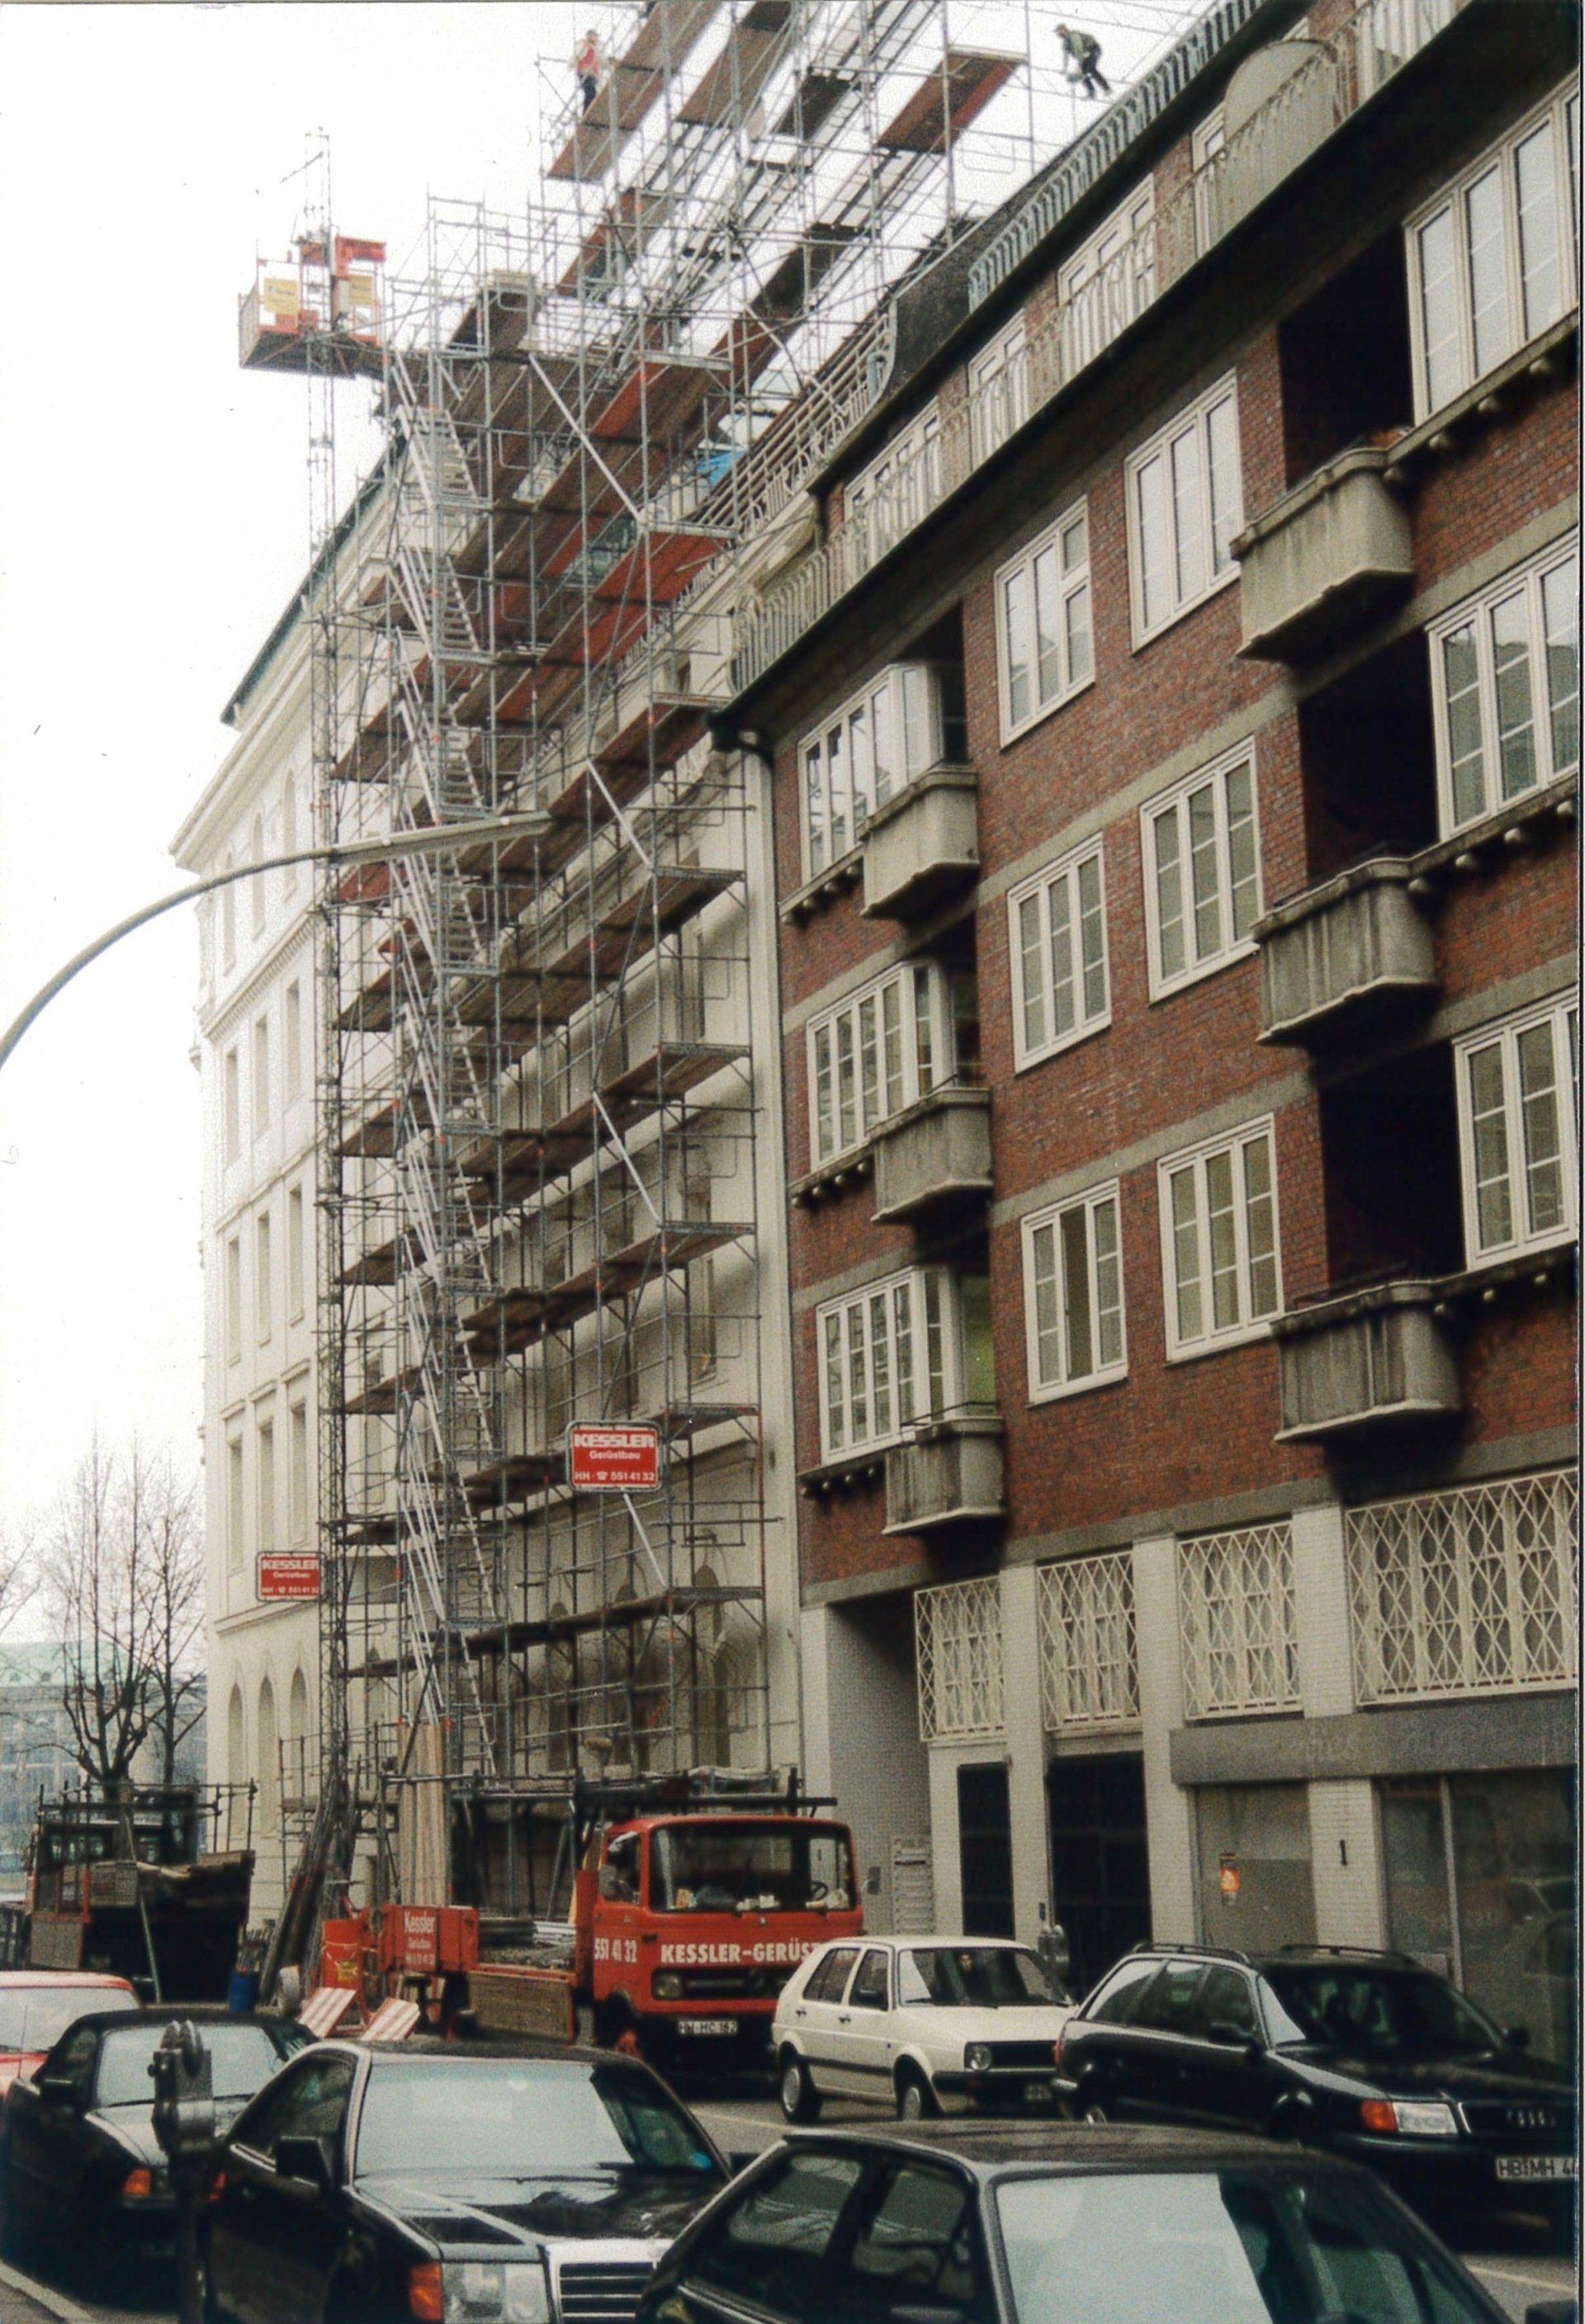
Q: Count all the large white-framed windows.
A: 12